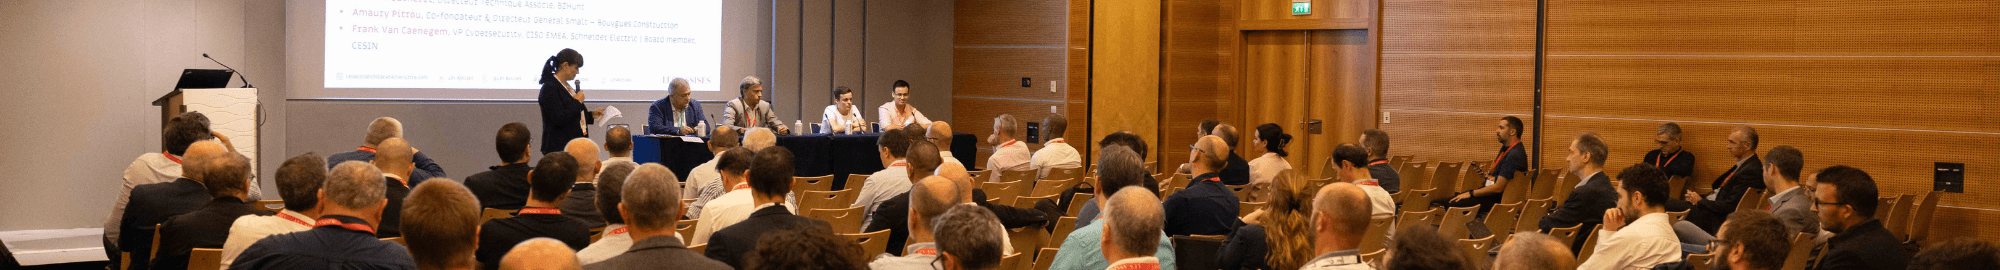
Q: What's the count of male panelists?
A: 4